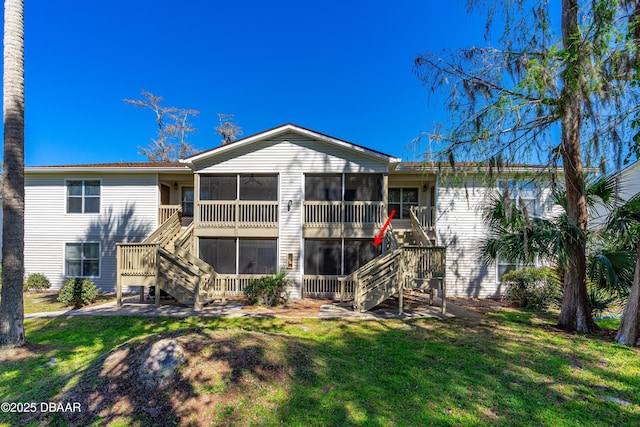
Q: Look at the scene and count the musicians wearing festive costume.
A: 0